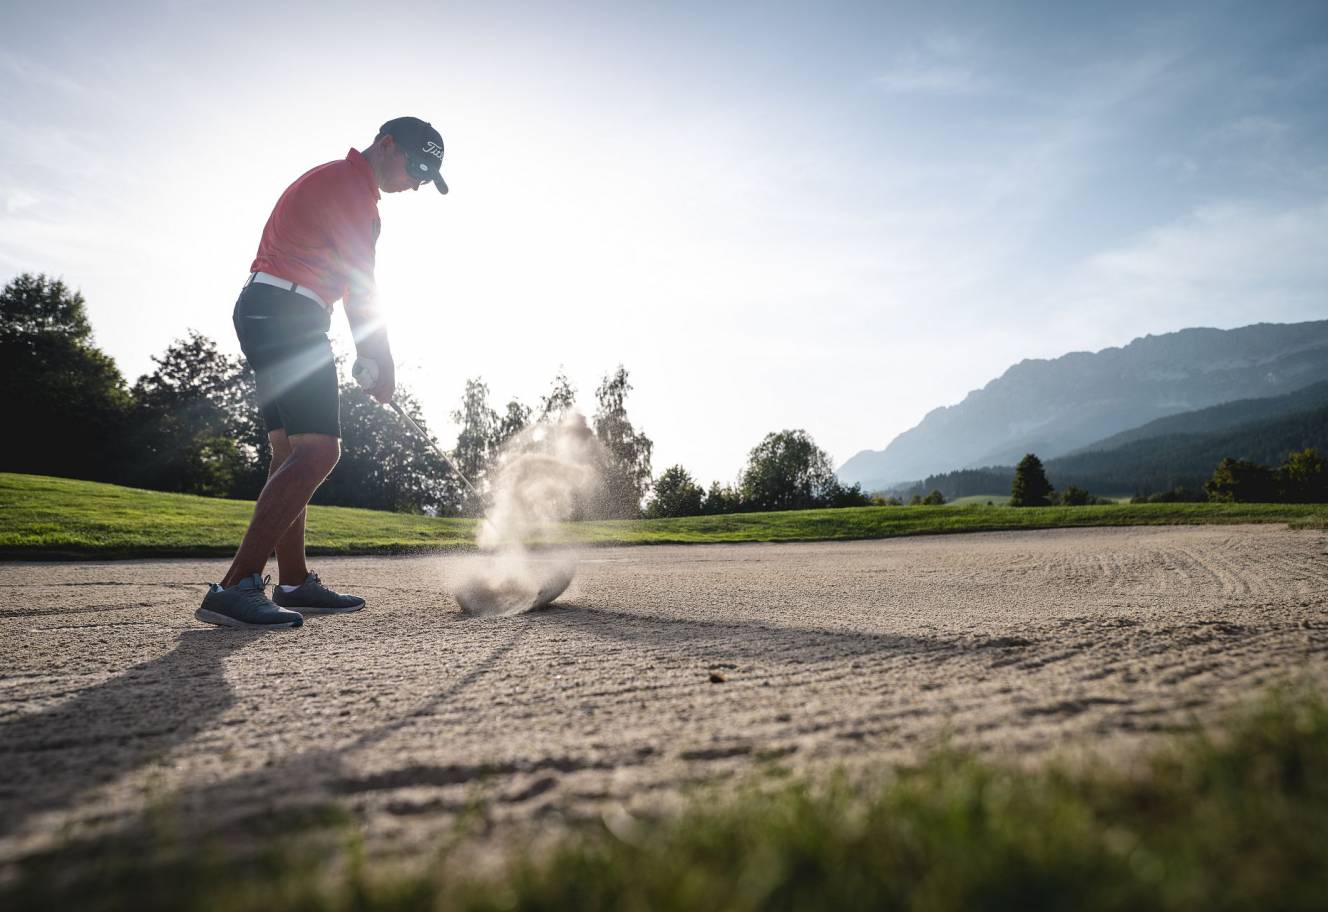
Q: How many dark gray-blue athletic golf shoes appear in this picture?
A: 2